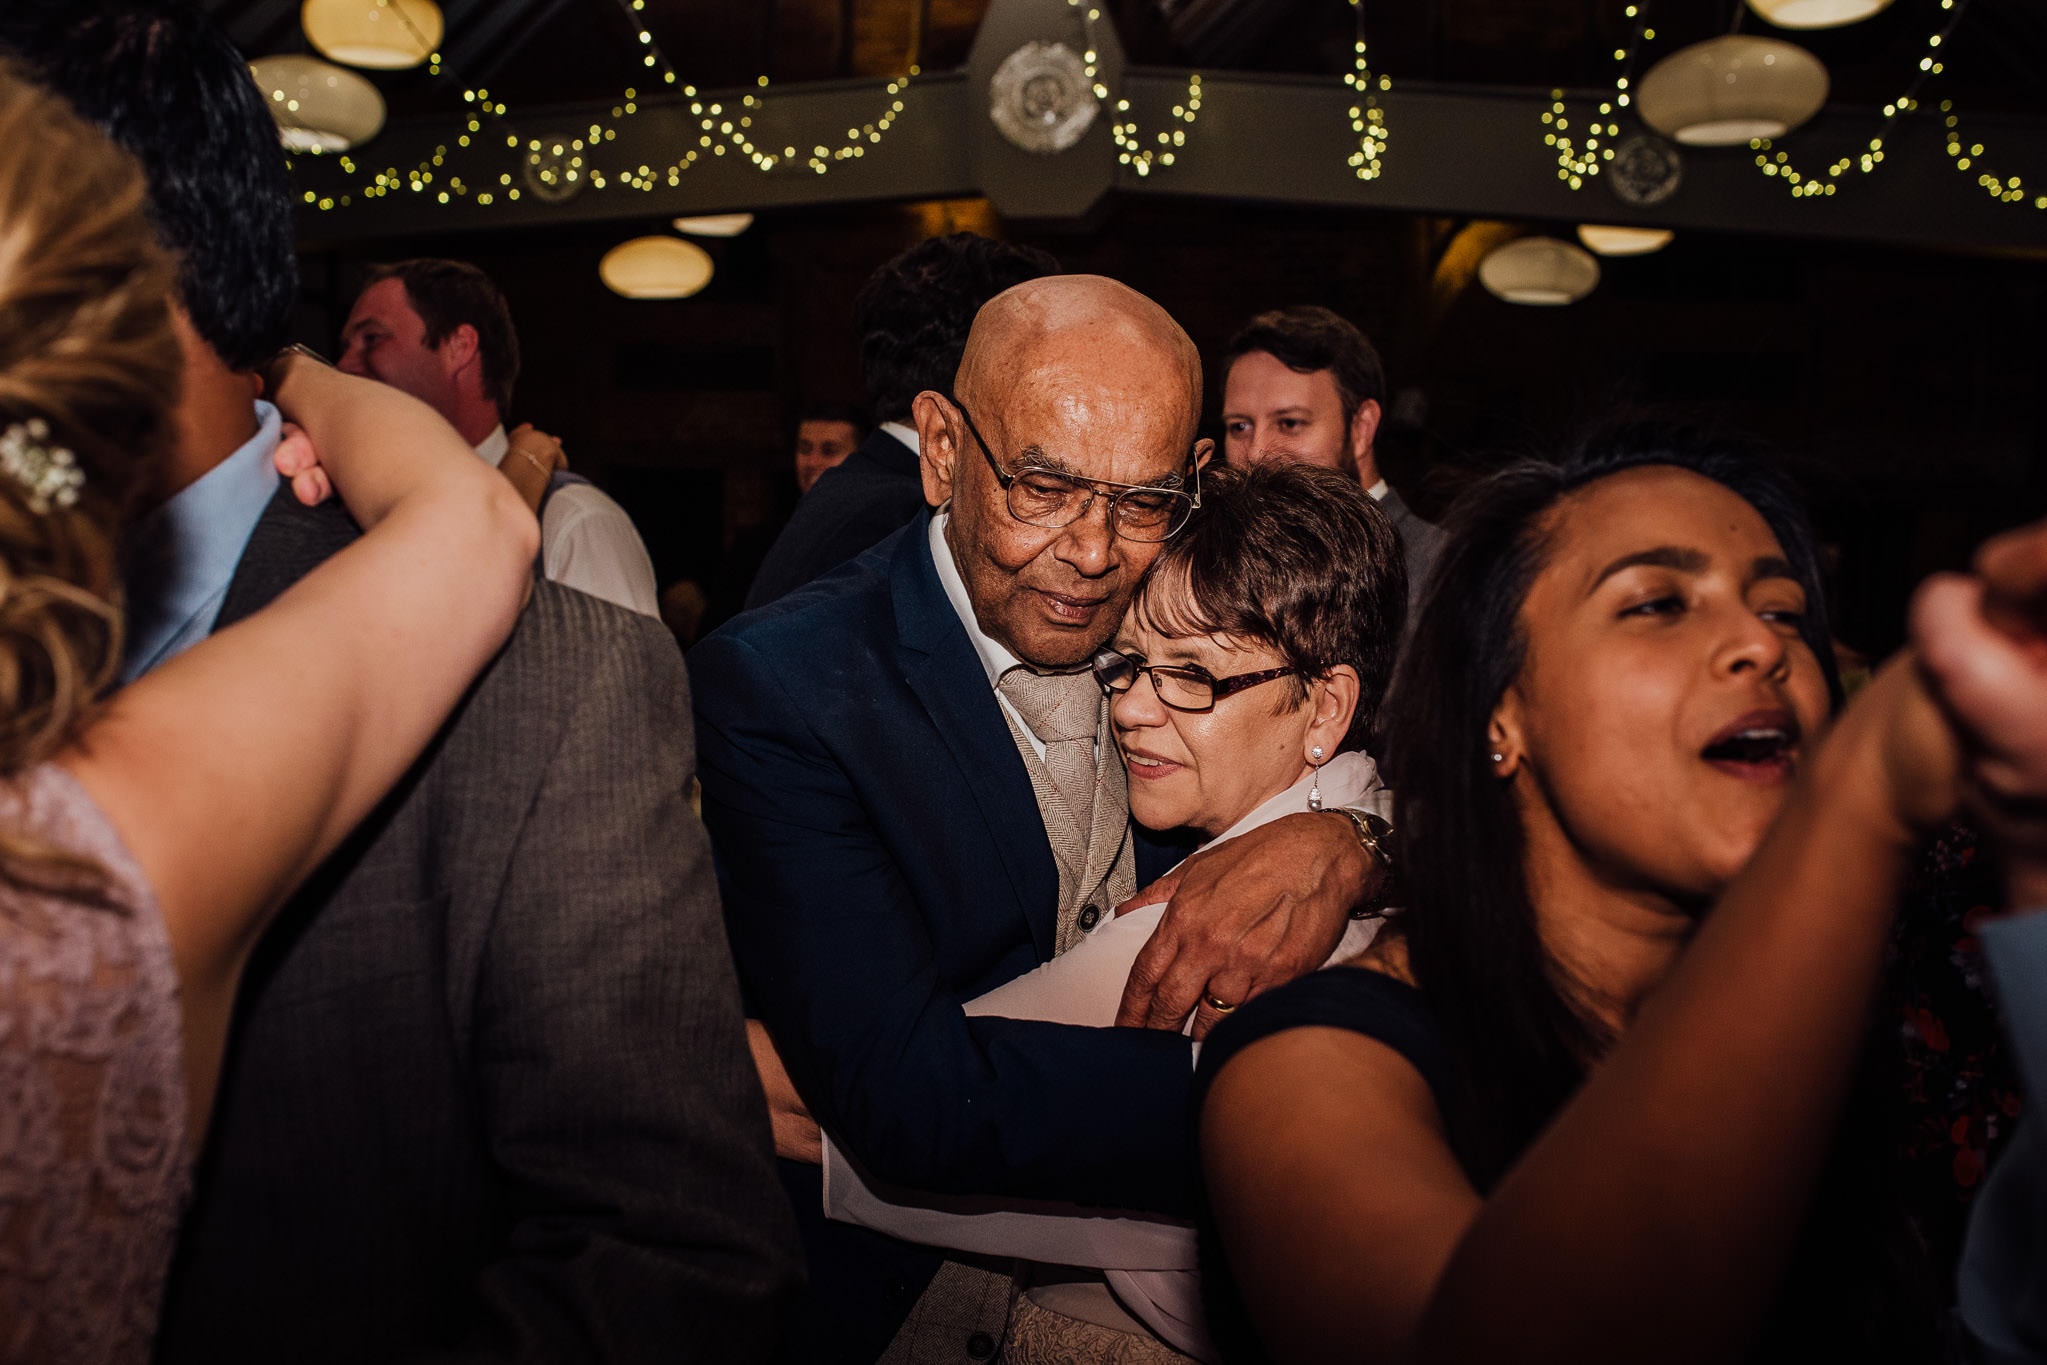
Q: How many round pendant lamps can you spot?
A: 8